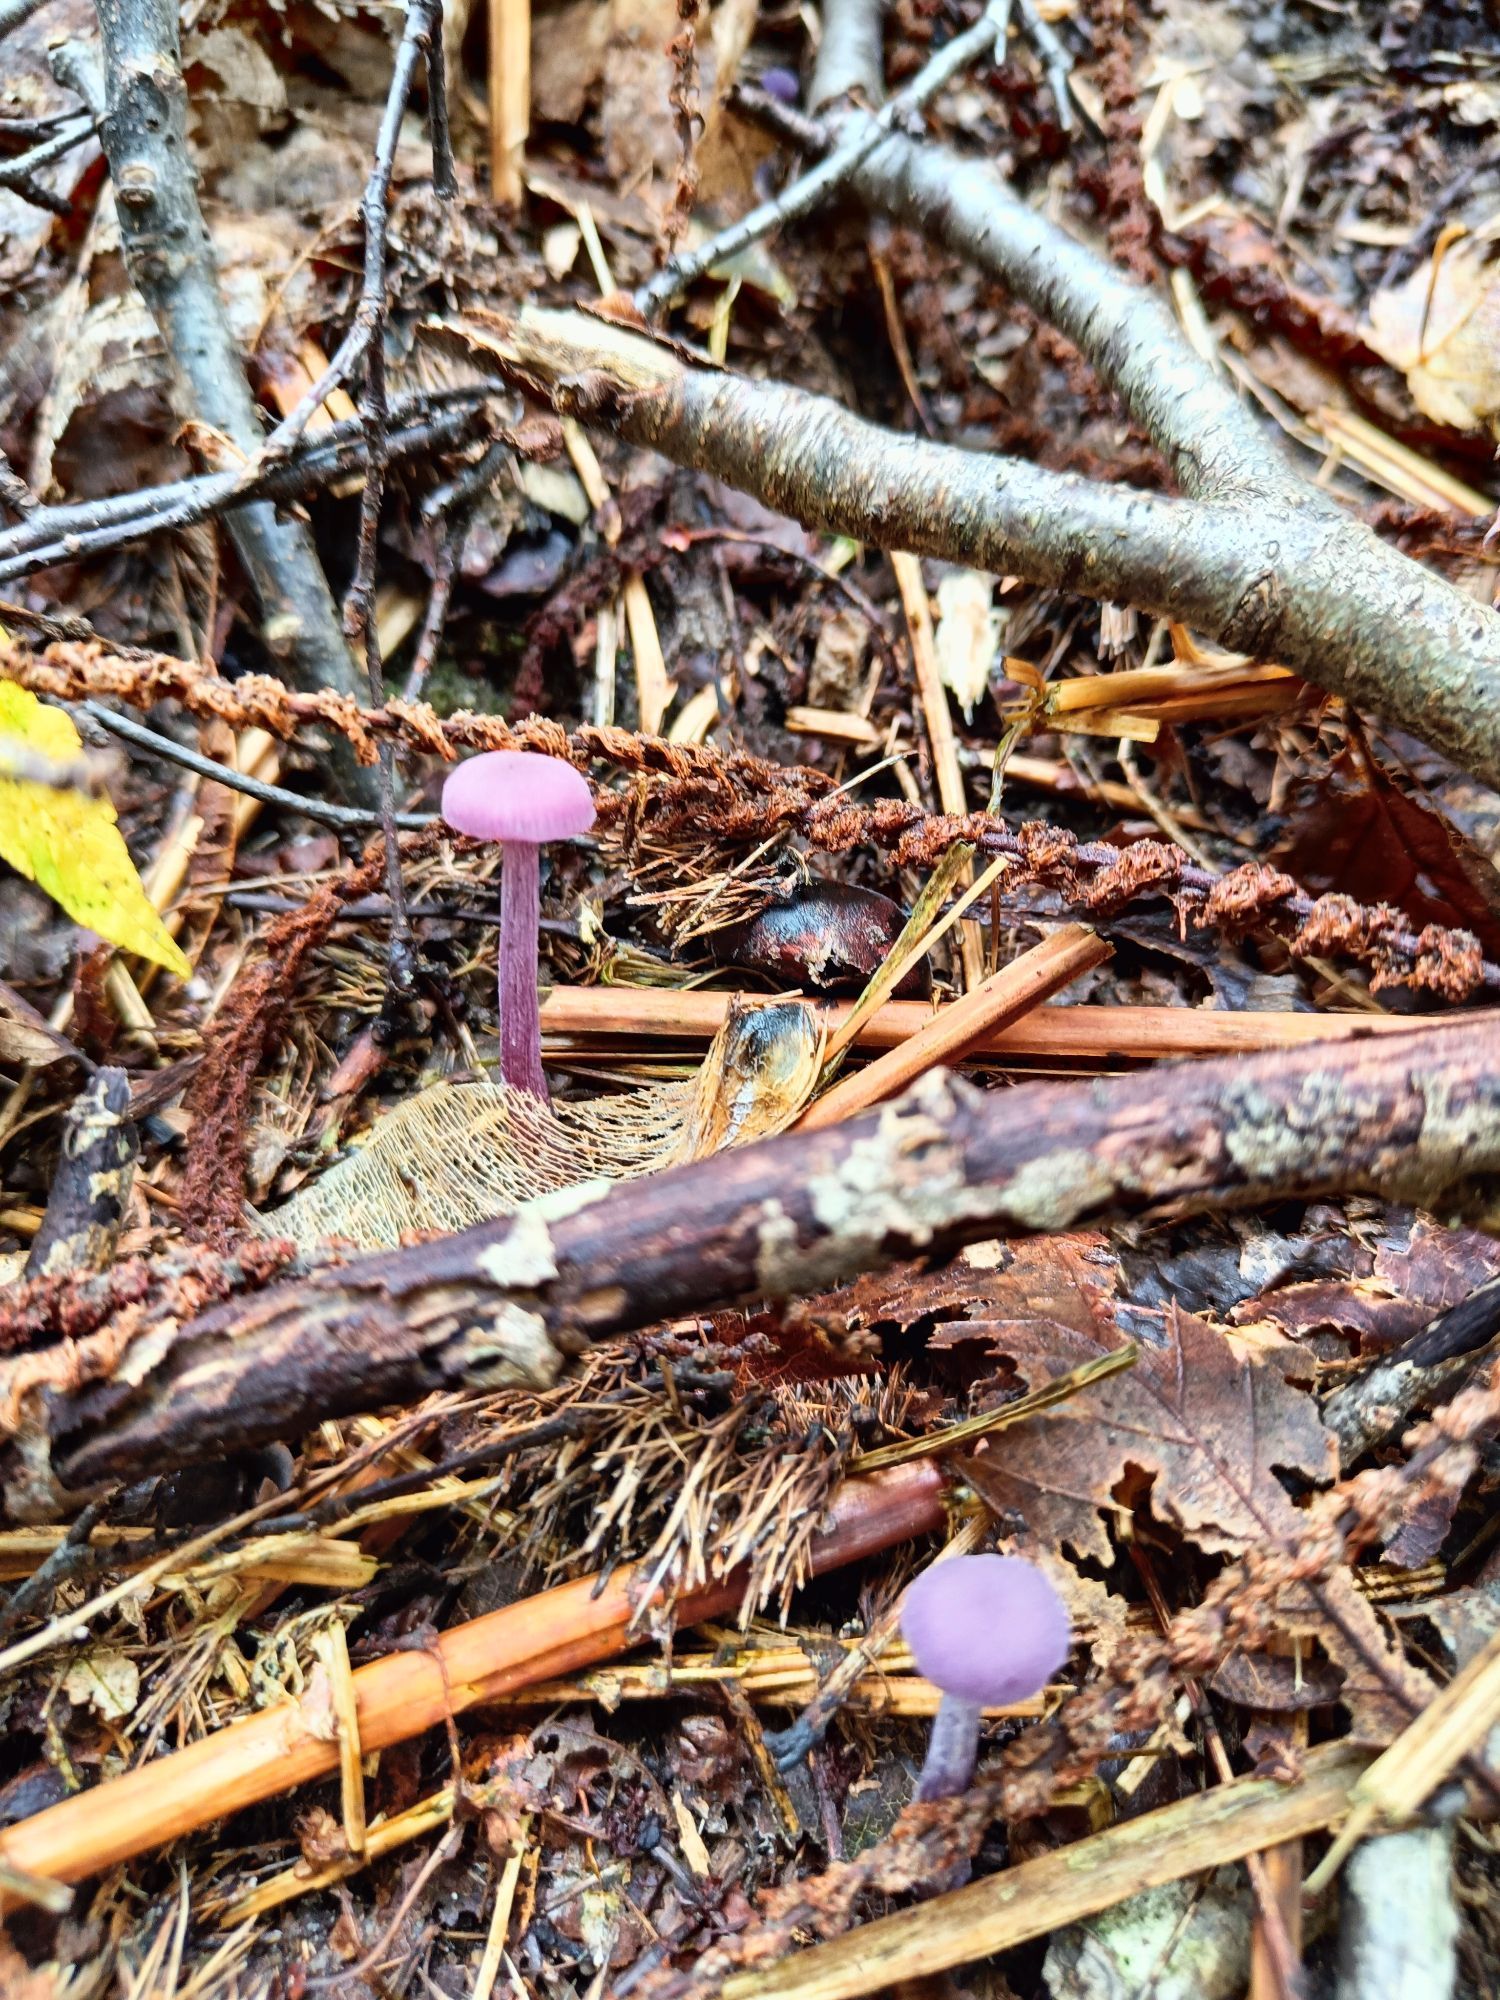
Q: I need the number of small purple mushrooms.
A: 3